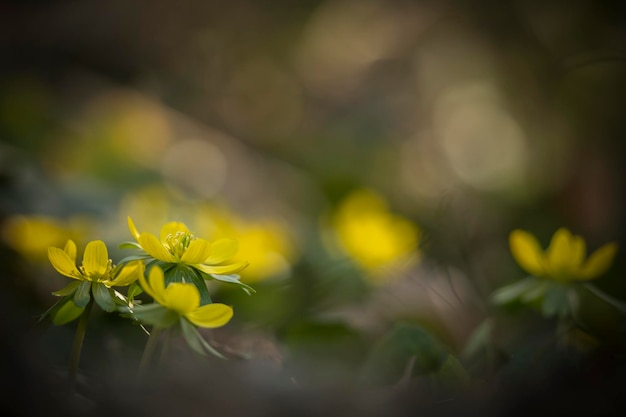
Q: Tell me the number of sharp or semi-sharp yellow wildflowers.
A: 4